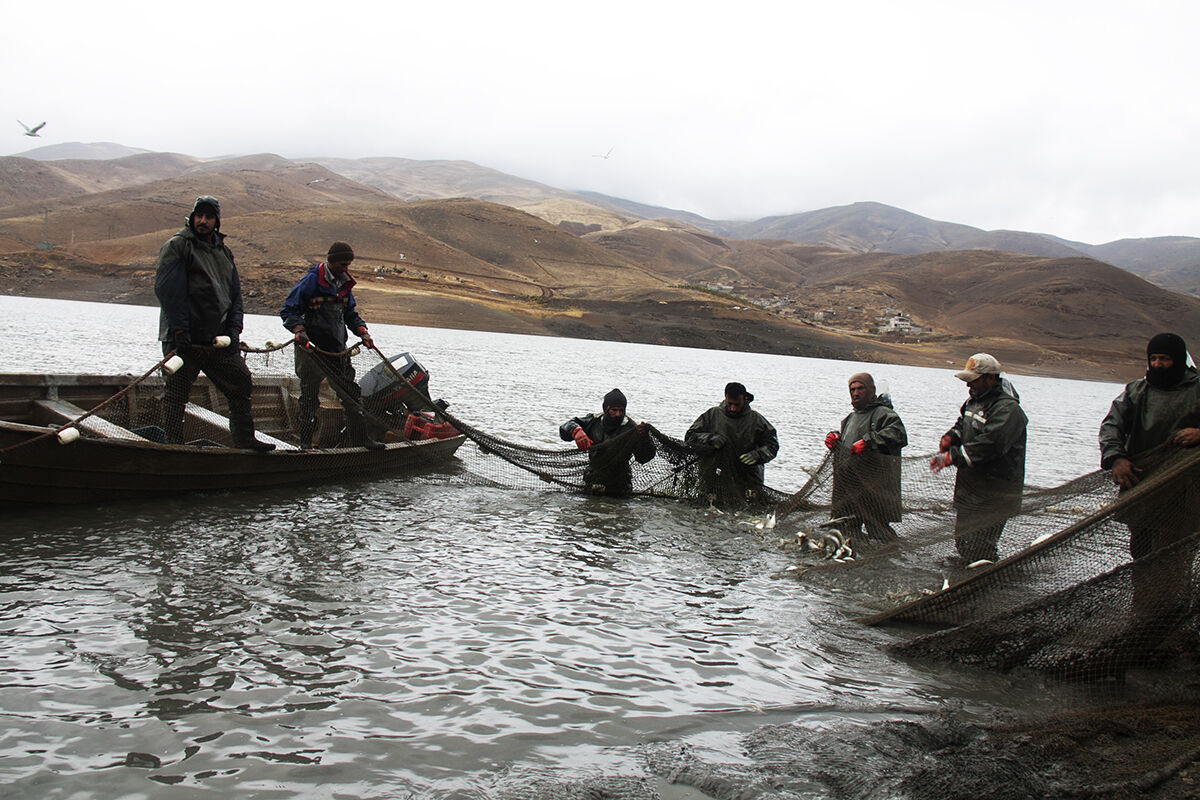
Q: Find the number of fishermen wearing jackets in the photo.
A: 7